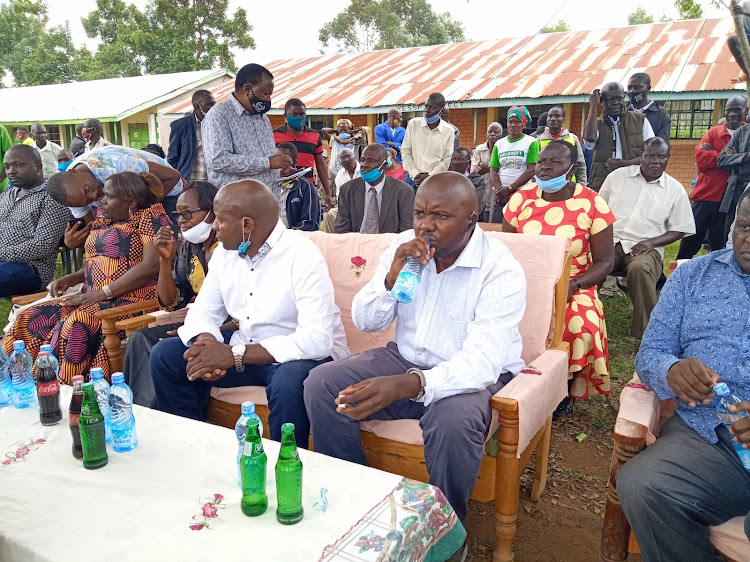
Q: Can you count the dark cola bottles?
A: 2